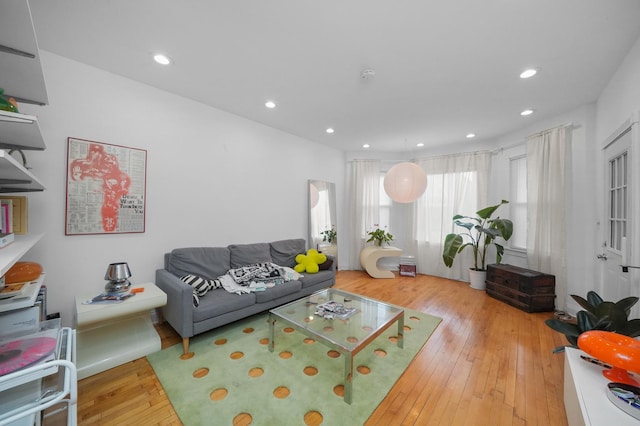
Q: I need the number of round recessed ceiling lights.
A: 8